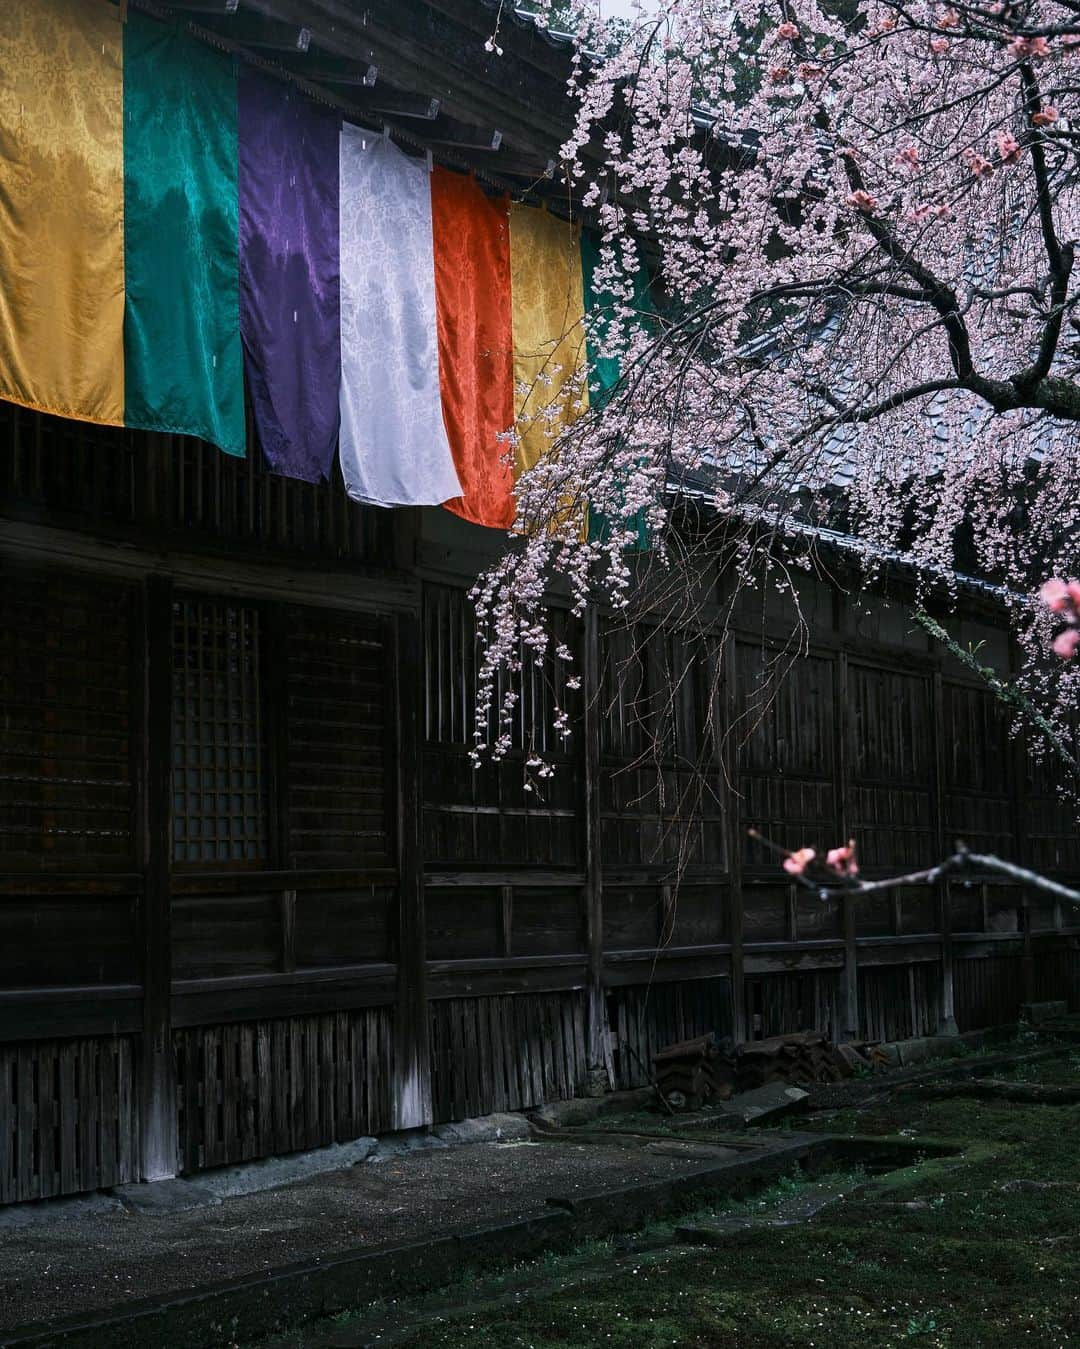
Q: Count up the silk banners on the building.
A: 7